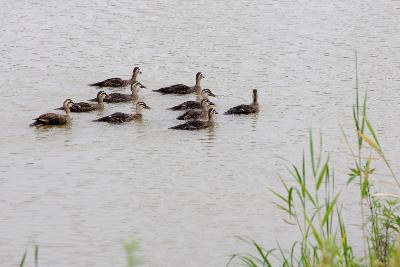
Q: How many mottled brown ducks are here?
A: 10